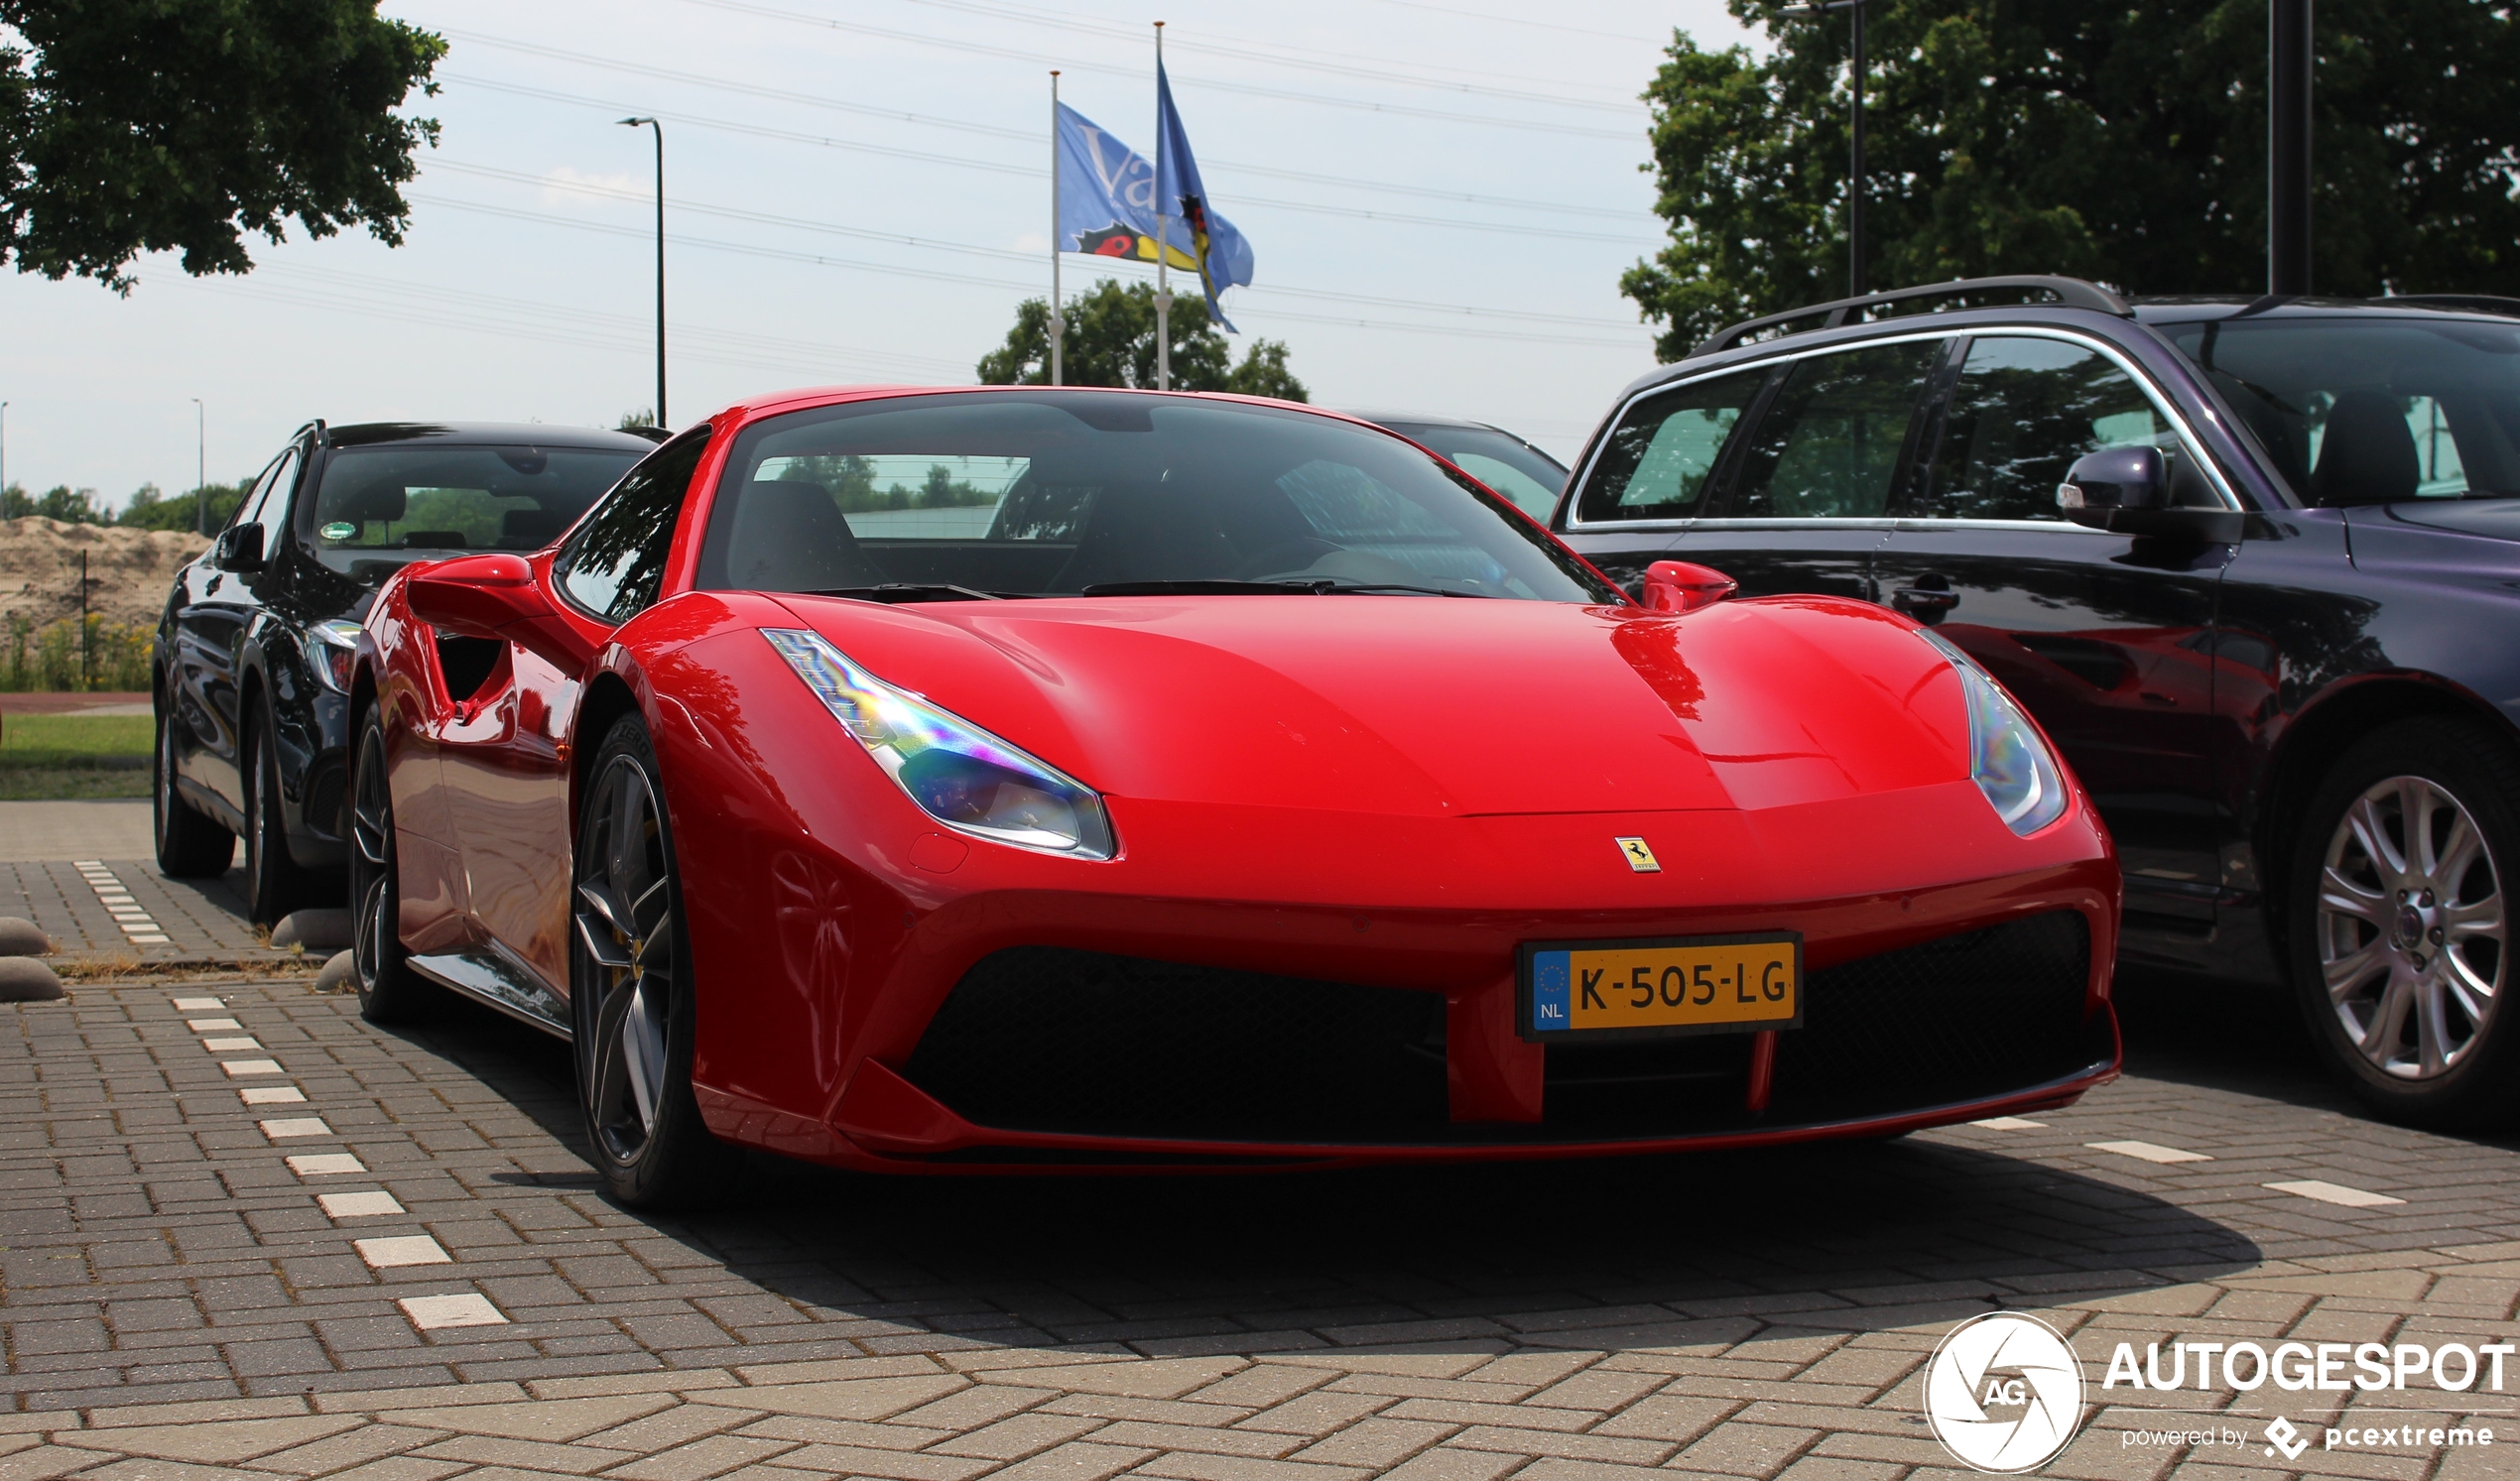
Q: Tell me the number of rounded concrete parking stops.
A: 4